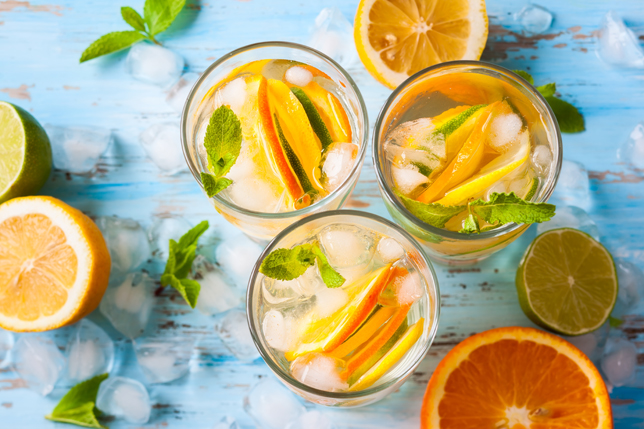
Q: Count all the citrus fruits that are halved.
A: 5